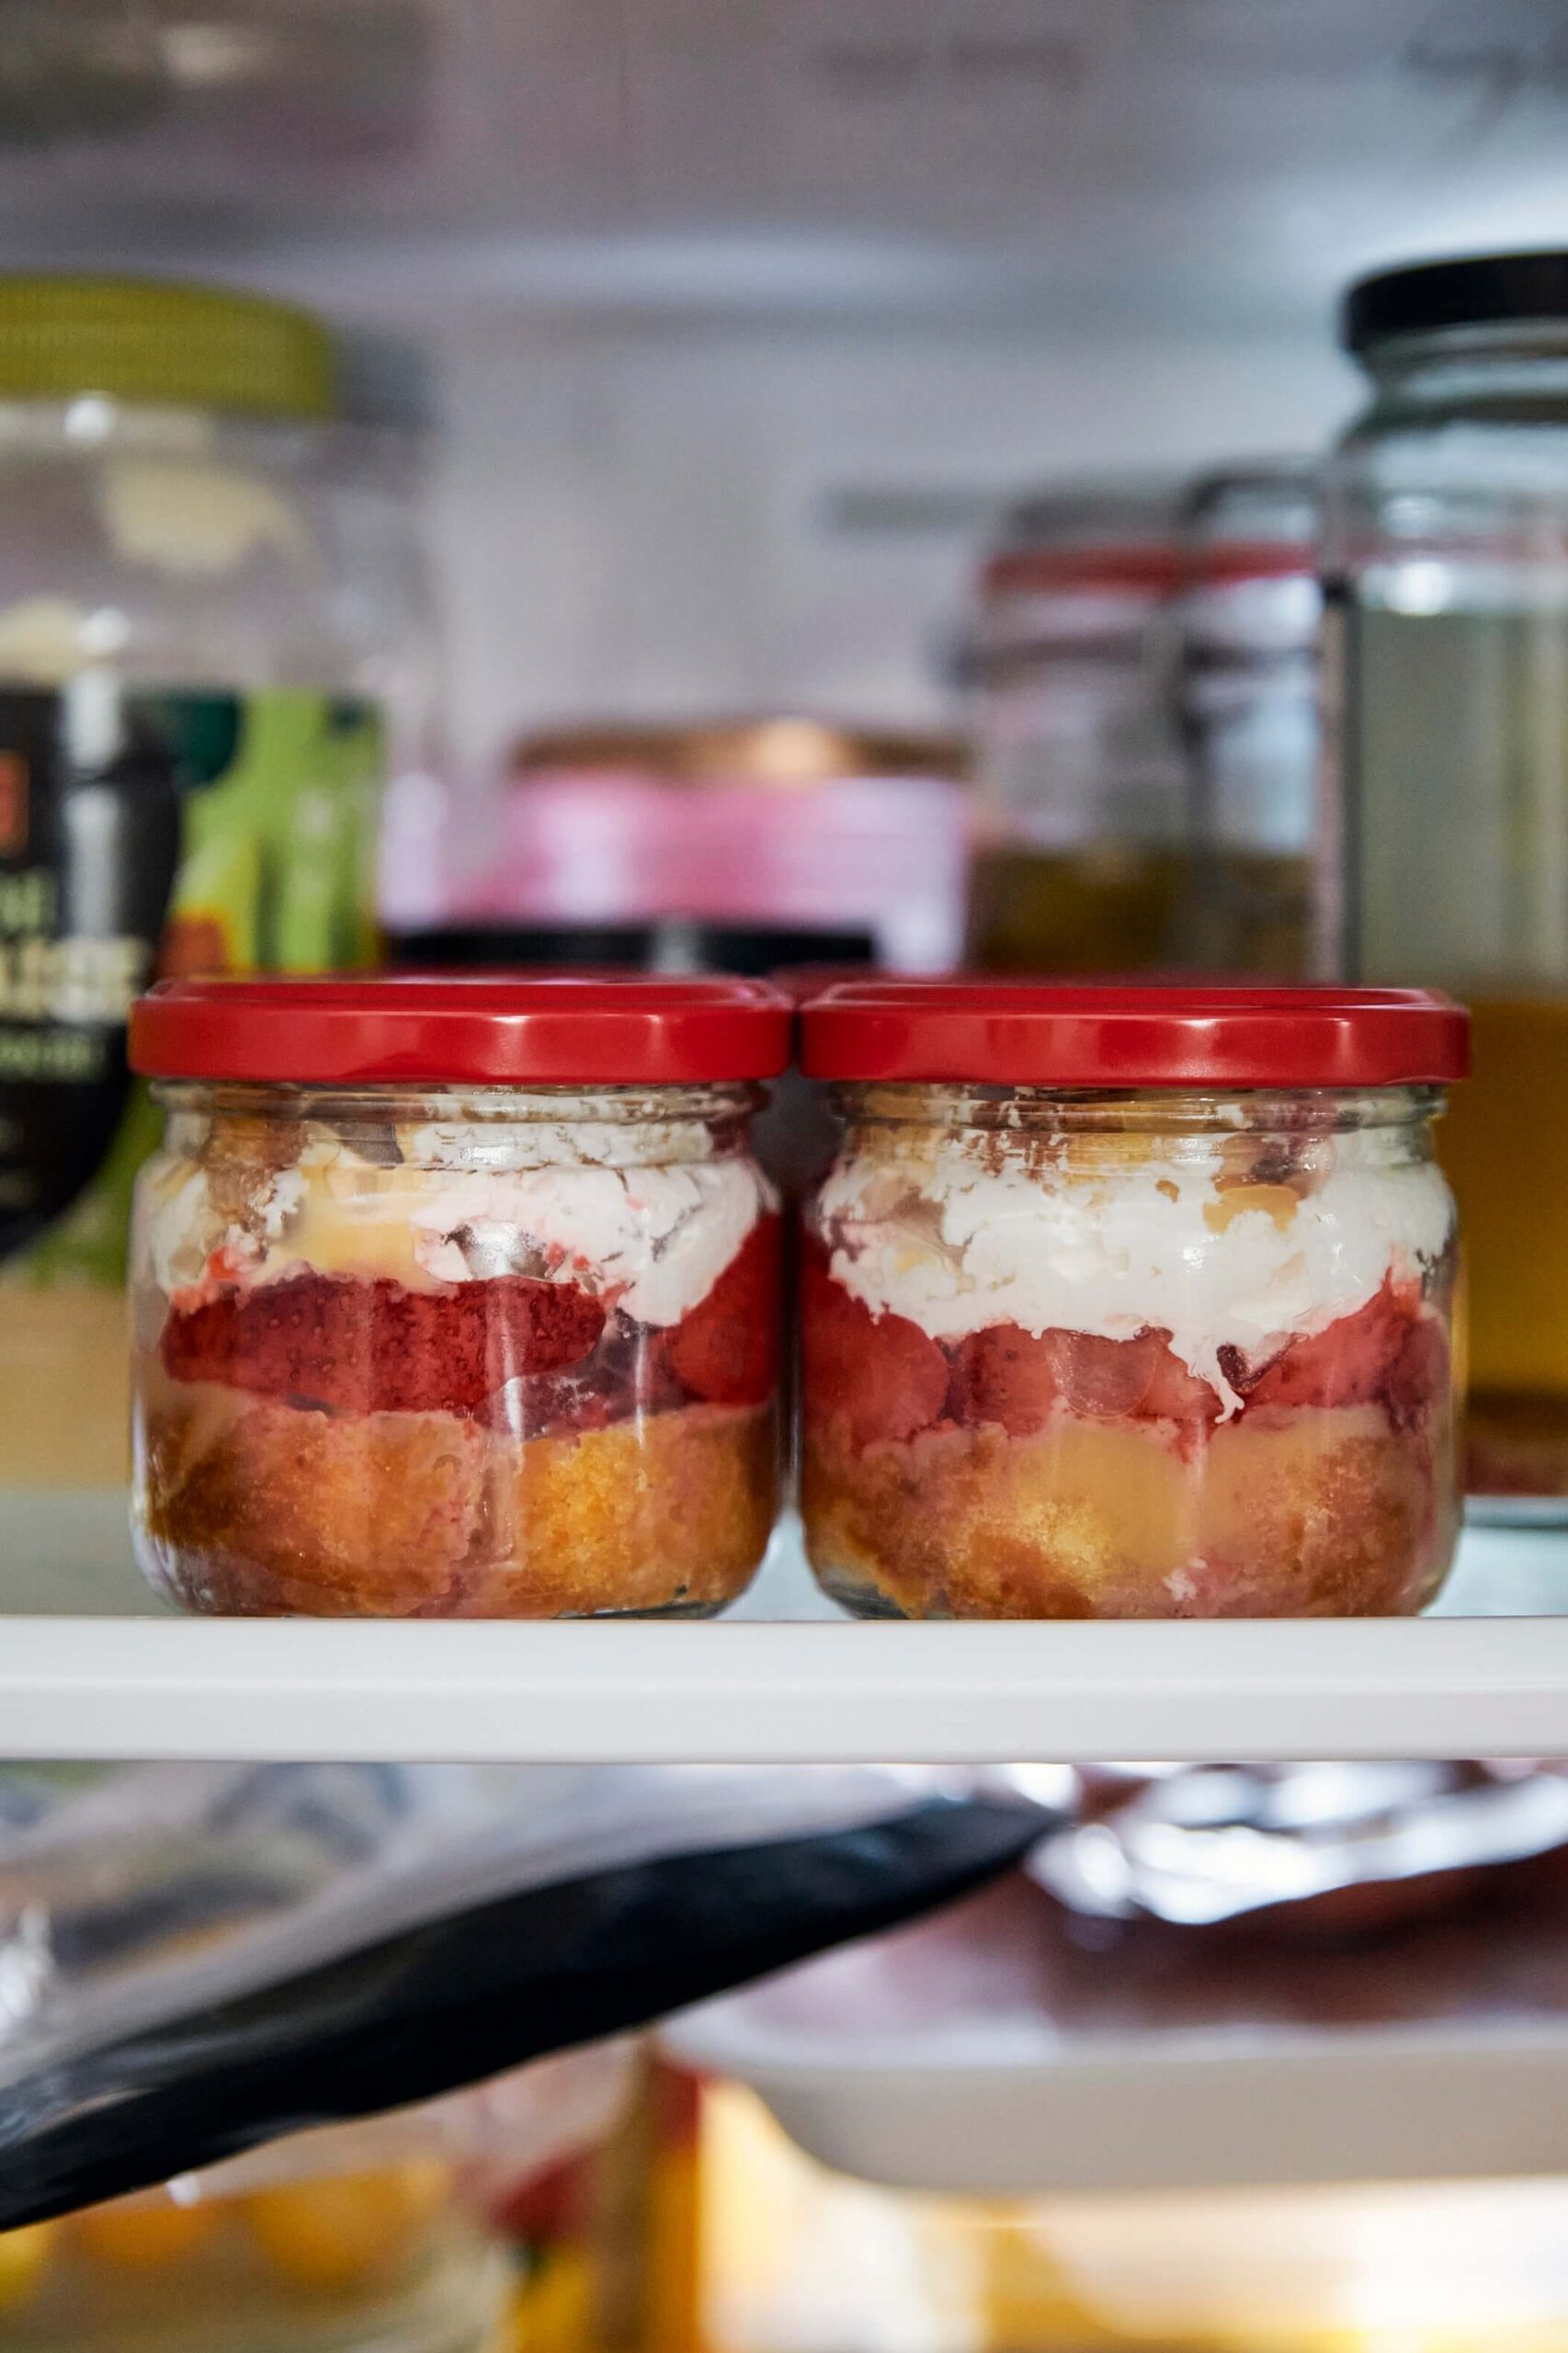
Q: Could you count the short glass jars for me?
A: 2